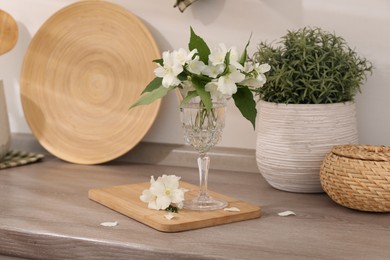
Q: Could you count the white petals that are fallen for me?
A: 4